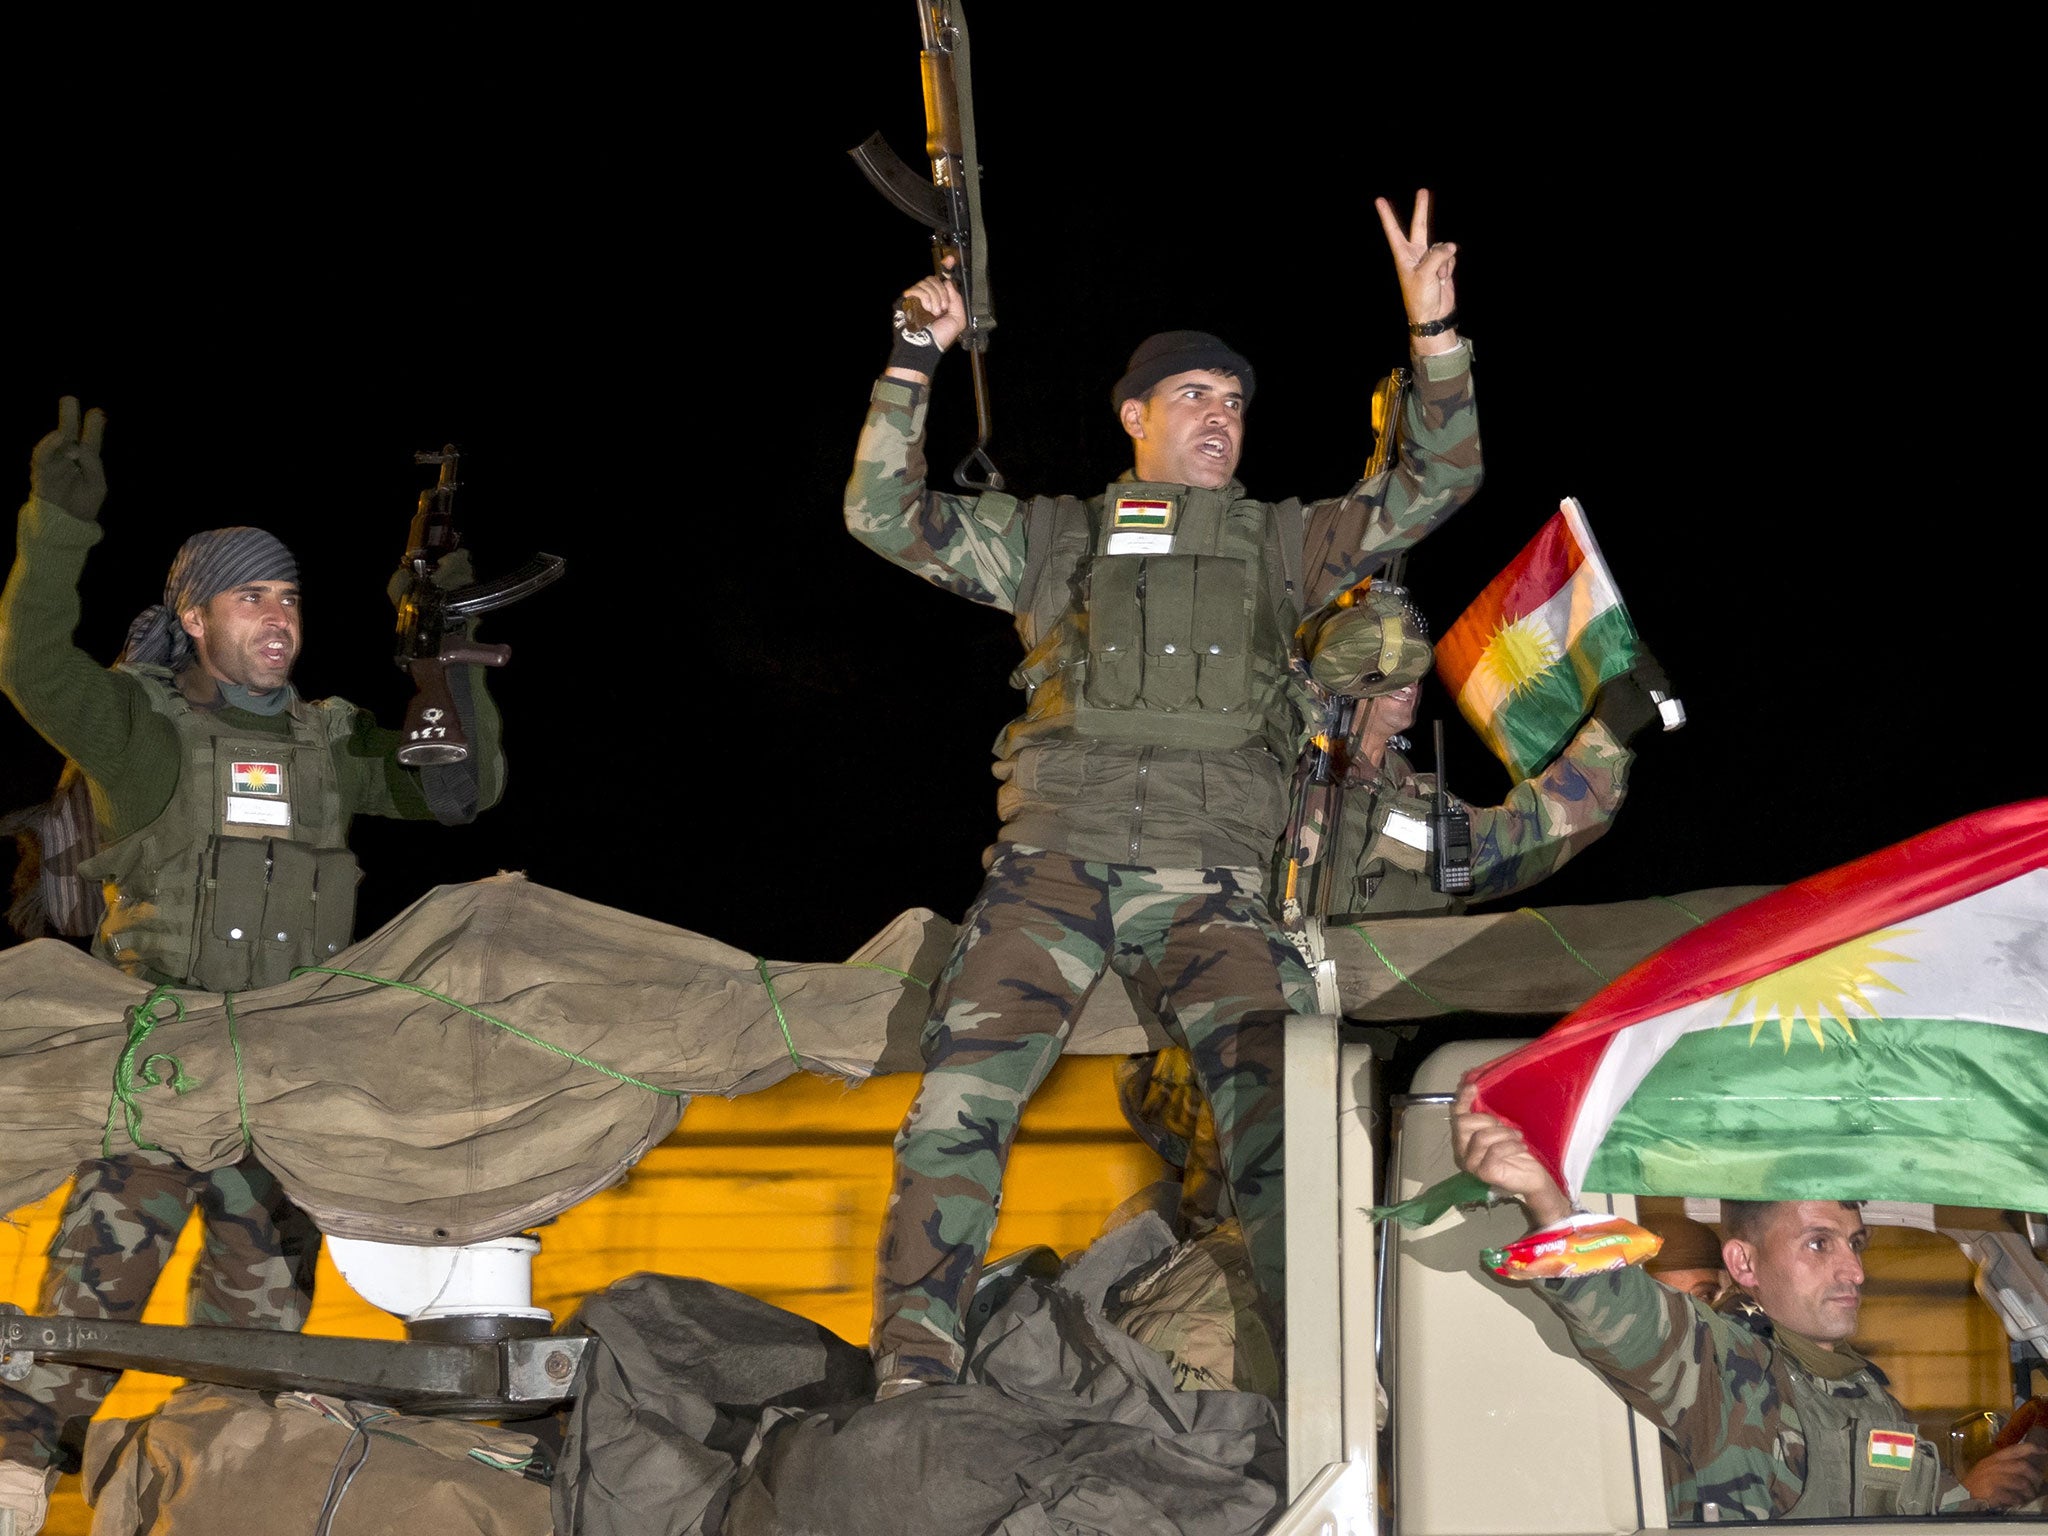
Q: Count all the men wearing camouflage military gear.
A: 4